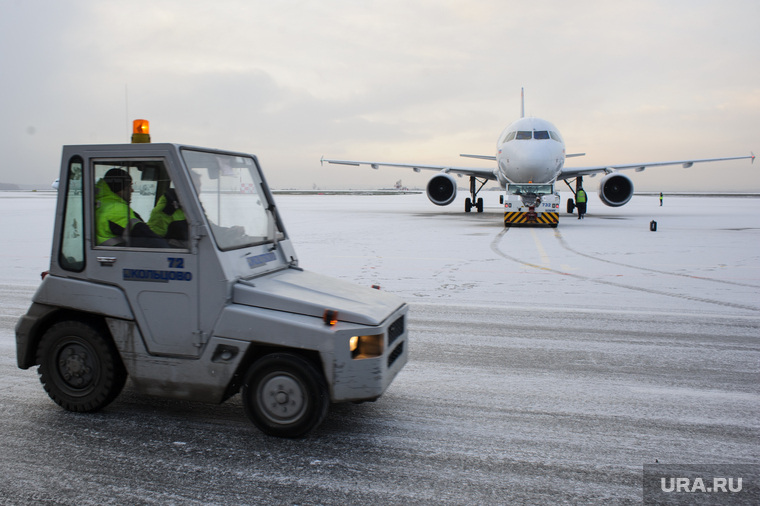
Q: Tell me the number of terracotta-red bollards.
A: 0